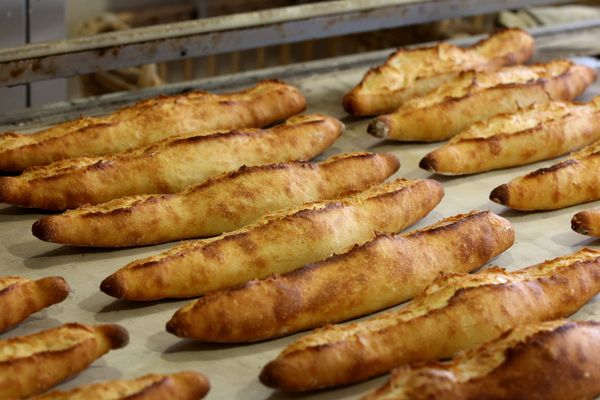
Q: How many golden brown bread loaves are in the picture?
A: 15